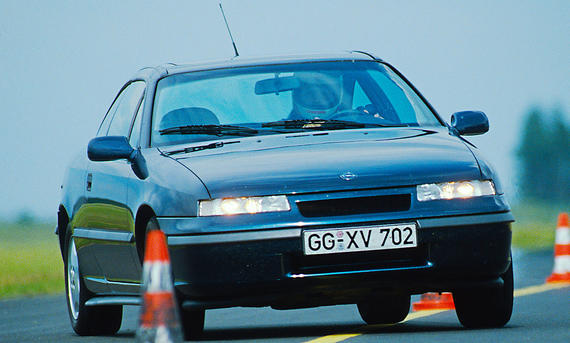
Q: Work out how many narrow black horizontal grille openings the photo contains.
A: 1